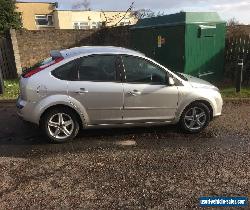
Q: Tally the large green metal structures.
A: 1